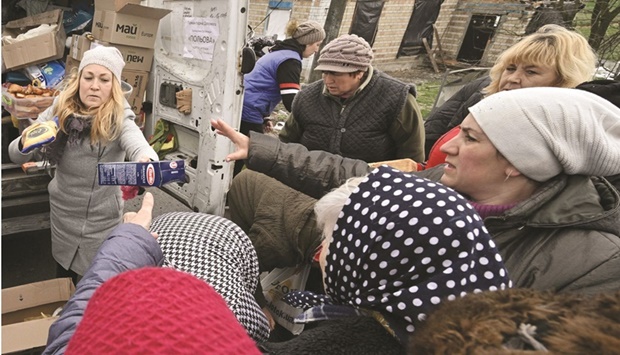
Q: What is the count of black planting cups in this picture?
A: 0